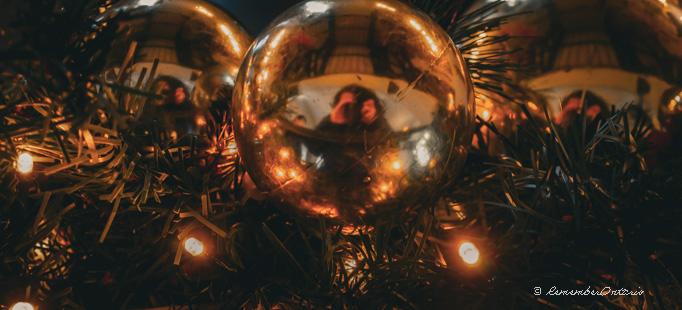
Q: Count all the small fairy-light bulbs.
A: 4